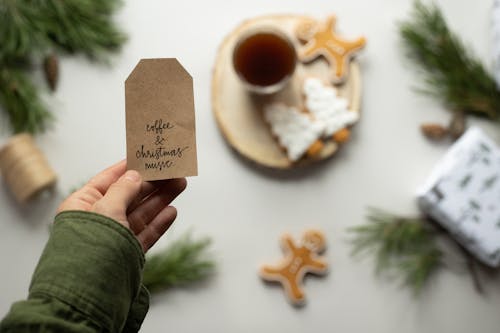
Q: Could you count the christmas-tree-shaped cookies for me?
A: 2